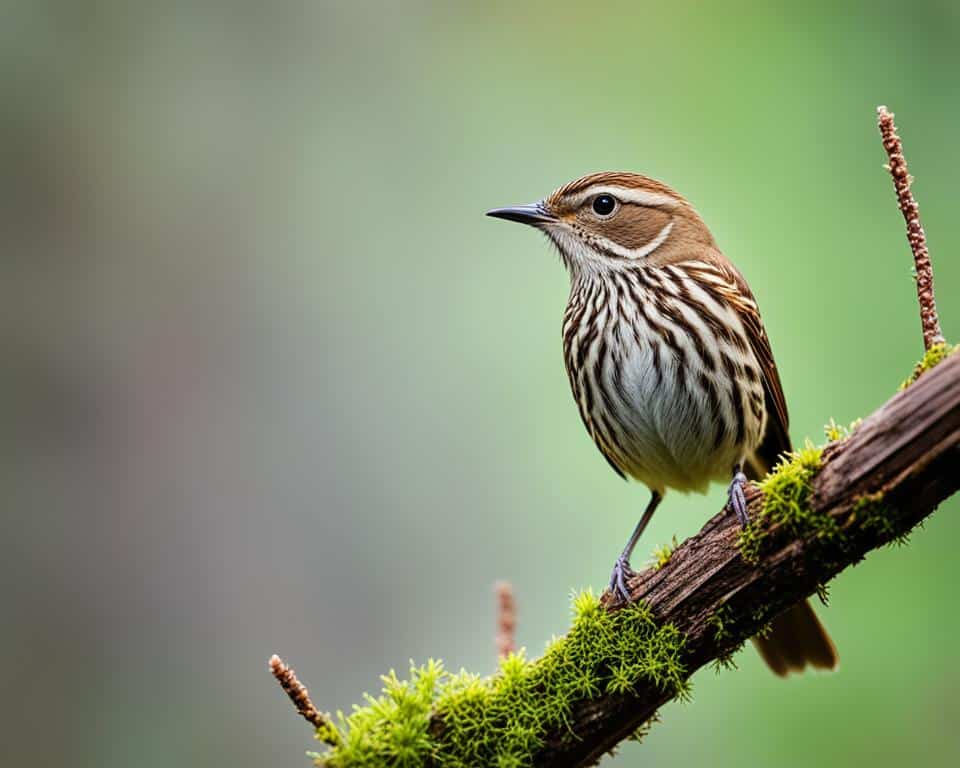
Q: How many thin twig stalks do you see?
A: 3